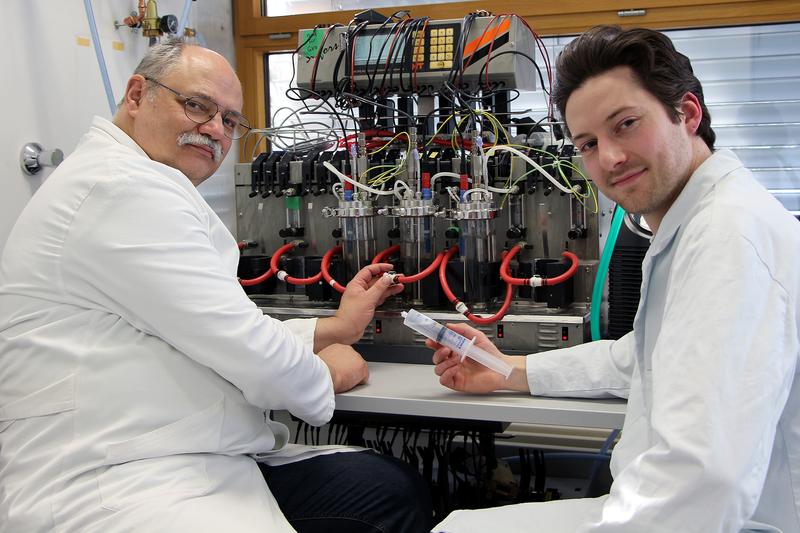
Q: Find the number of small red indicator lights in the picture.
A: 3